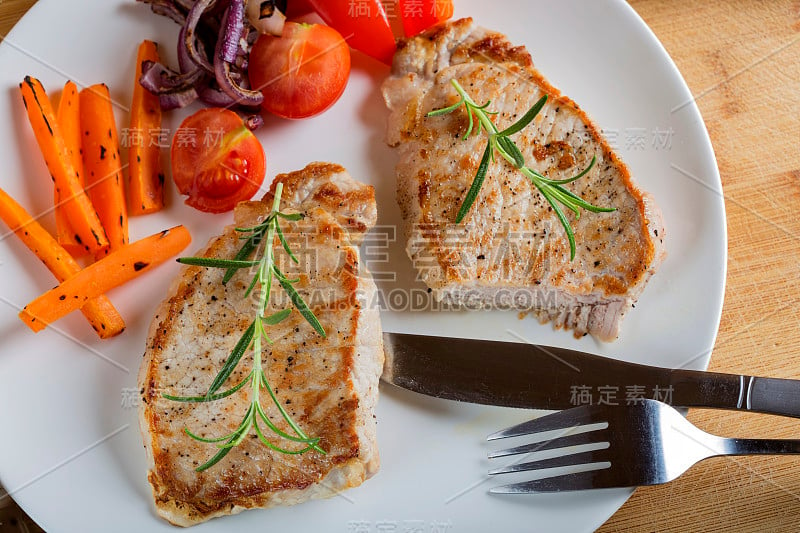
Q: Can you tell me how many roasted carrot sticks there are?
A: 6